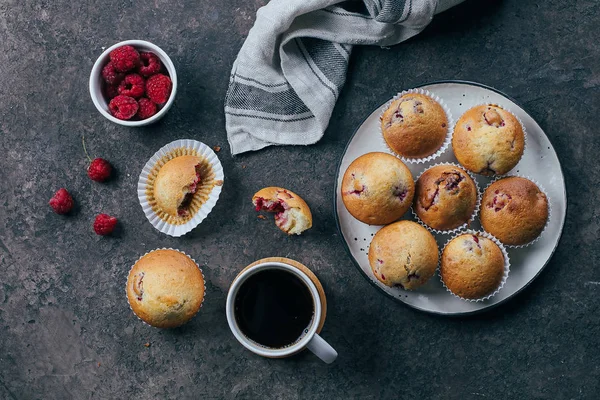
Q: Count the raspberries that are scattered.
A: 3